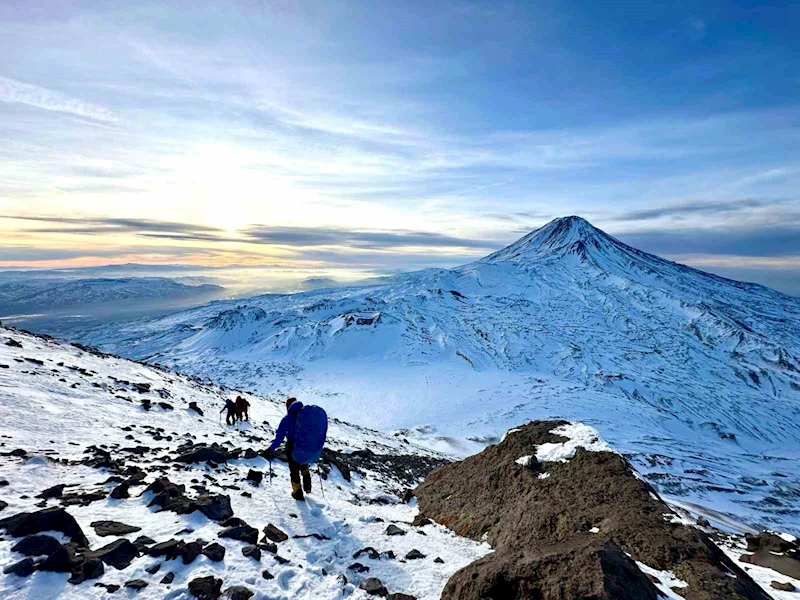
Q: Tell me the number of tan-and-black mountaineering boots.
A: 2